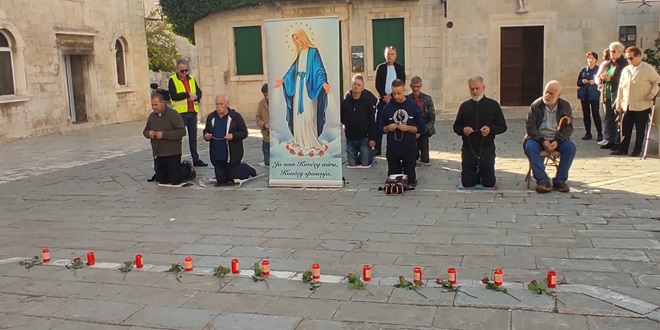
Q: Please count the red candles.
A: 12